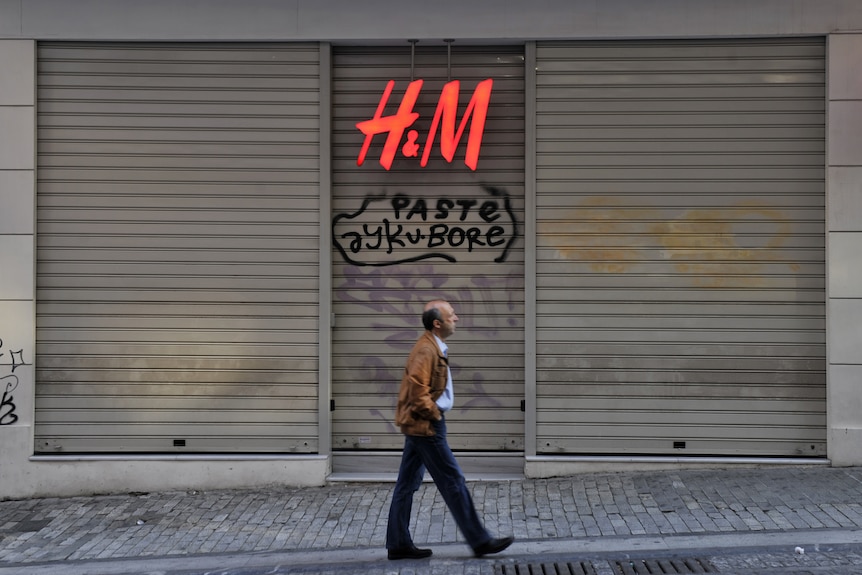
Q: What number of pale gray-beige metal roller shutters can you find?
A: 3